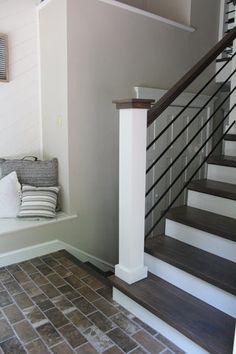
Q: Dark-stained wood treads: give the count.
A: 6